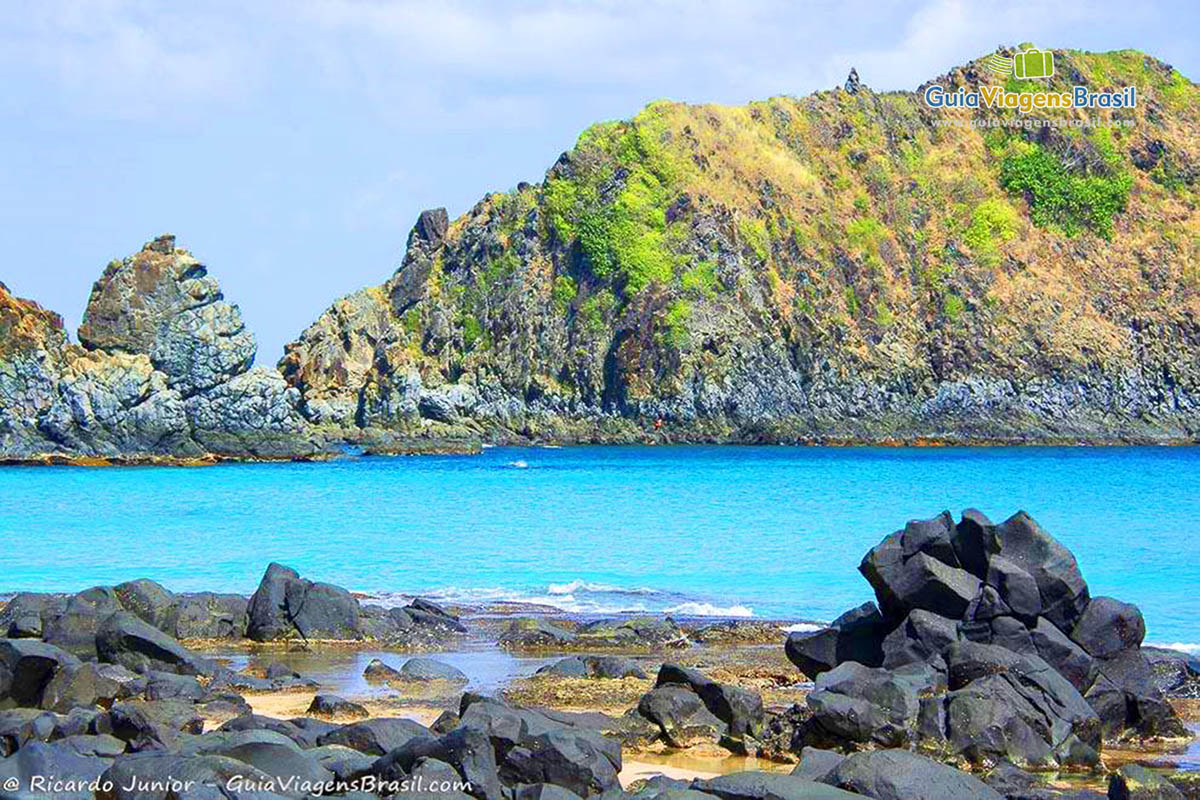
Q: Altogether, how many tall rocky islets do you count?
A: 2